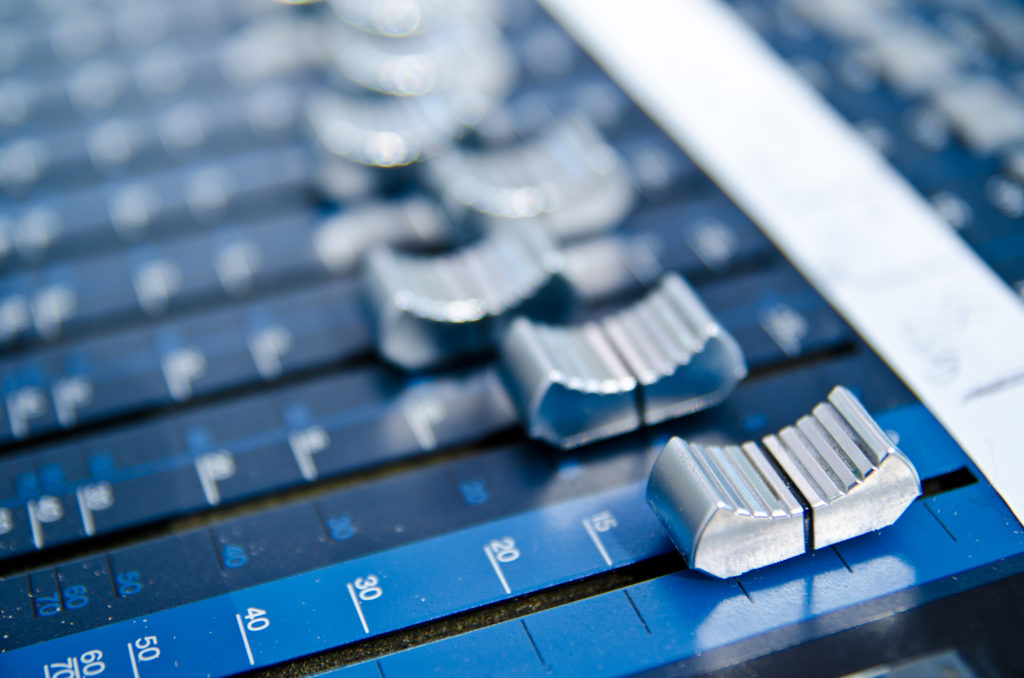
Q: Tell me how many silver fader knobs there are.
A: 7